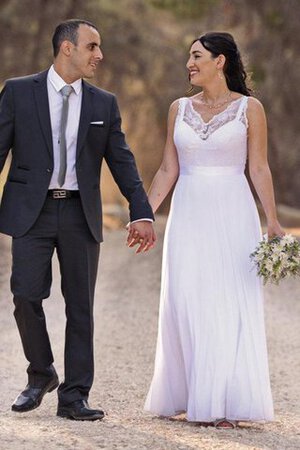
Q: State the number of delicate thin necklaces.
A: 1